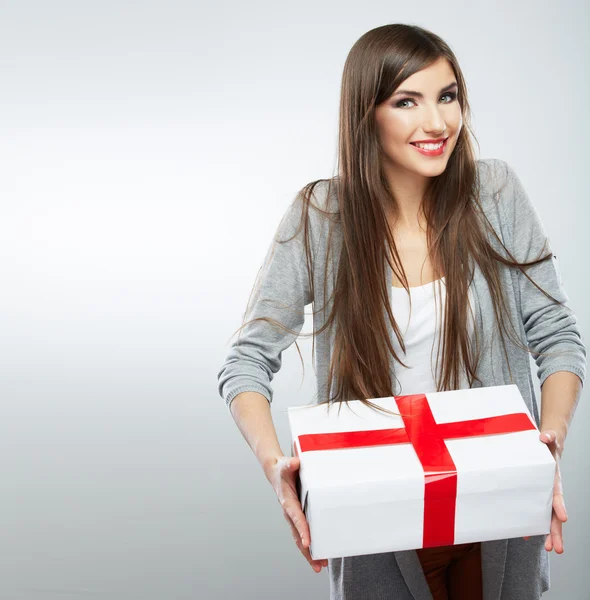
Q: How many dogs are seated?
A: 0